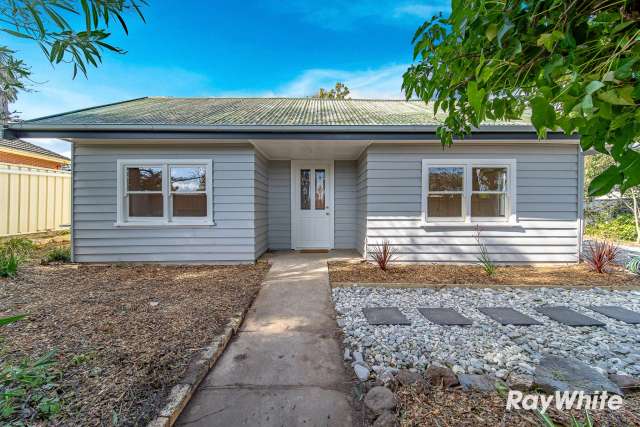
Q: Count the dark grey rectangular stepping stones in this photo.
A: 5